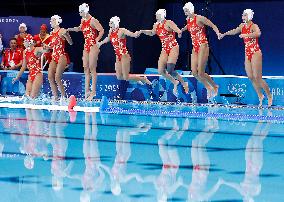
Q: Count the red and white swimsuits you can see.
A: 7